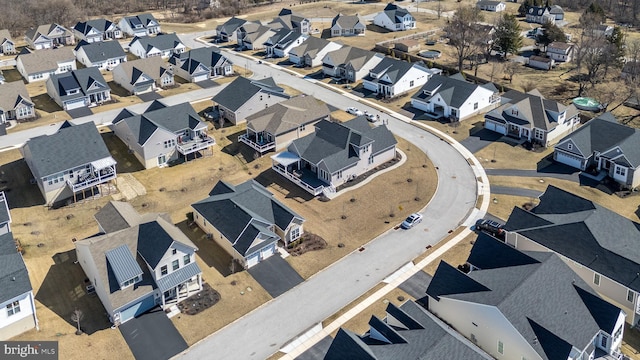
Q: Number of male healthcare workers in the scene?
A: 0